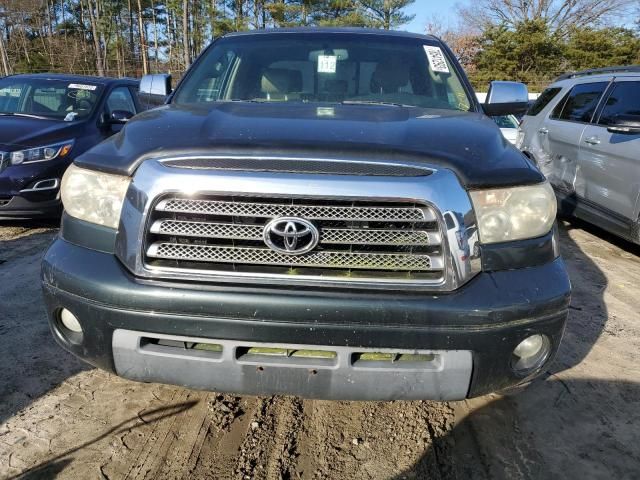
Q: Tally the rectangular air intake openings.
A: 3